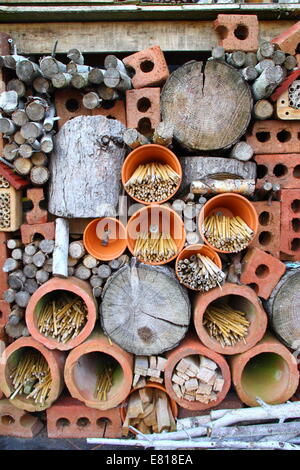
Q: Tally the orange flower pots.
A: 6